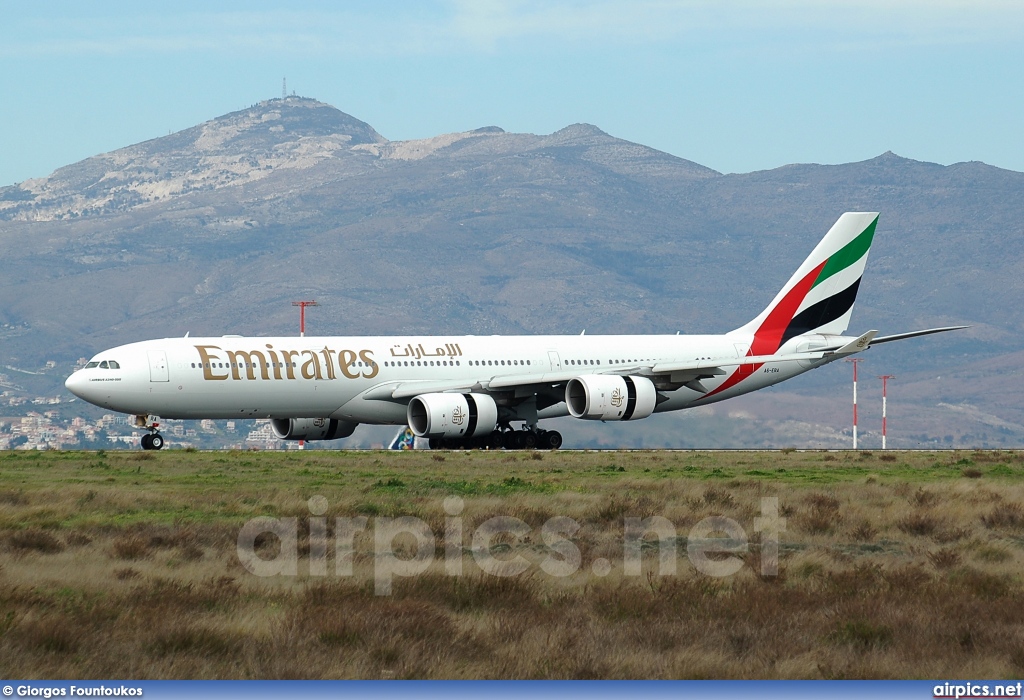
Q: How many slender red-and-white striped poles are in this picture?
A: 3